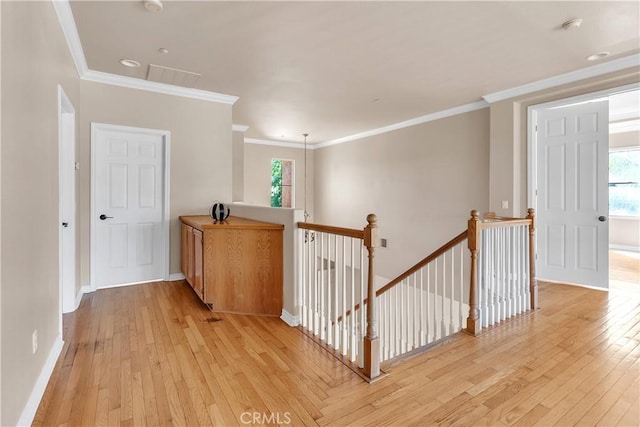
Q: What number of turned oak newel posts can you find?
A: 3